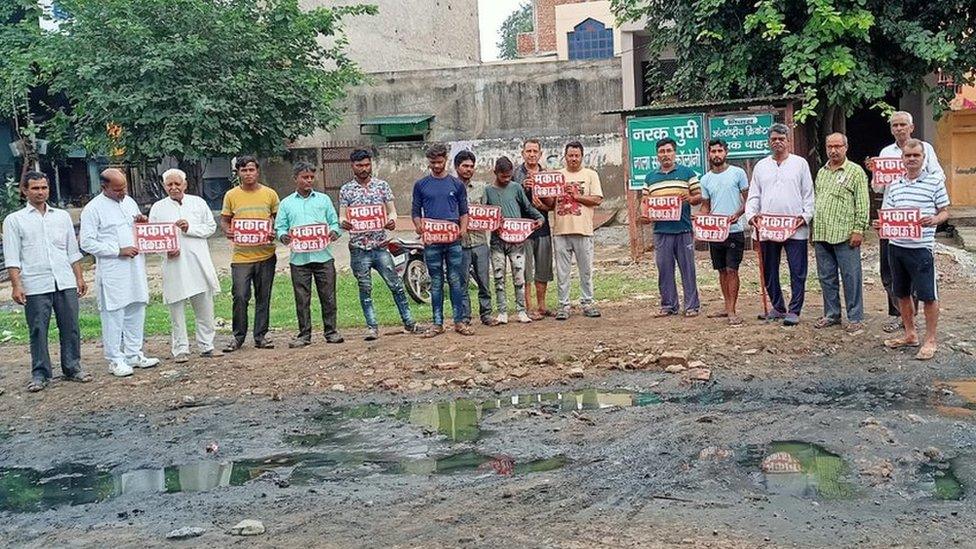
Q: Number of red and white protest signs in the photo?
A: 13